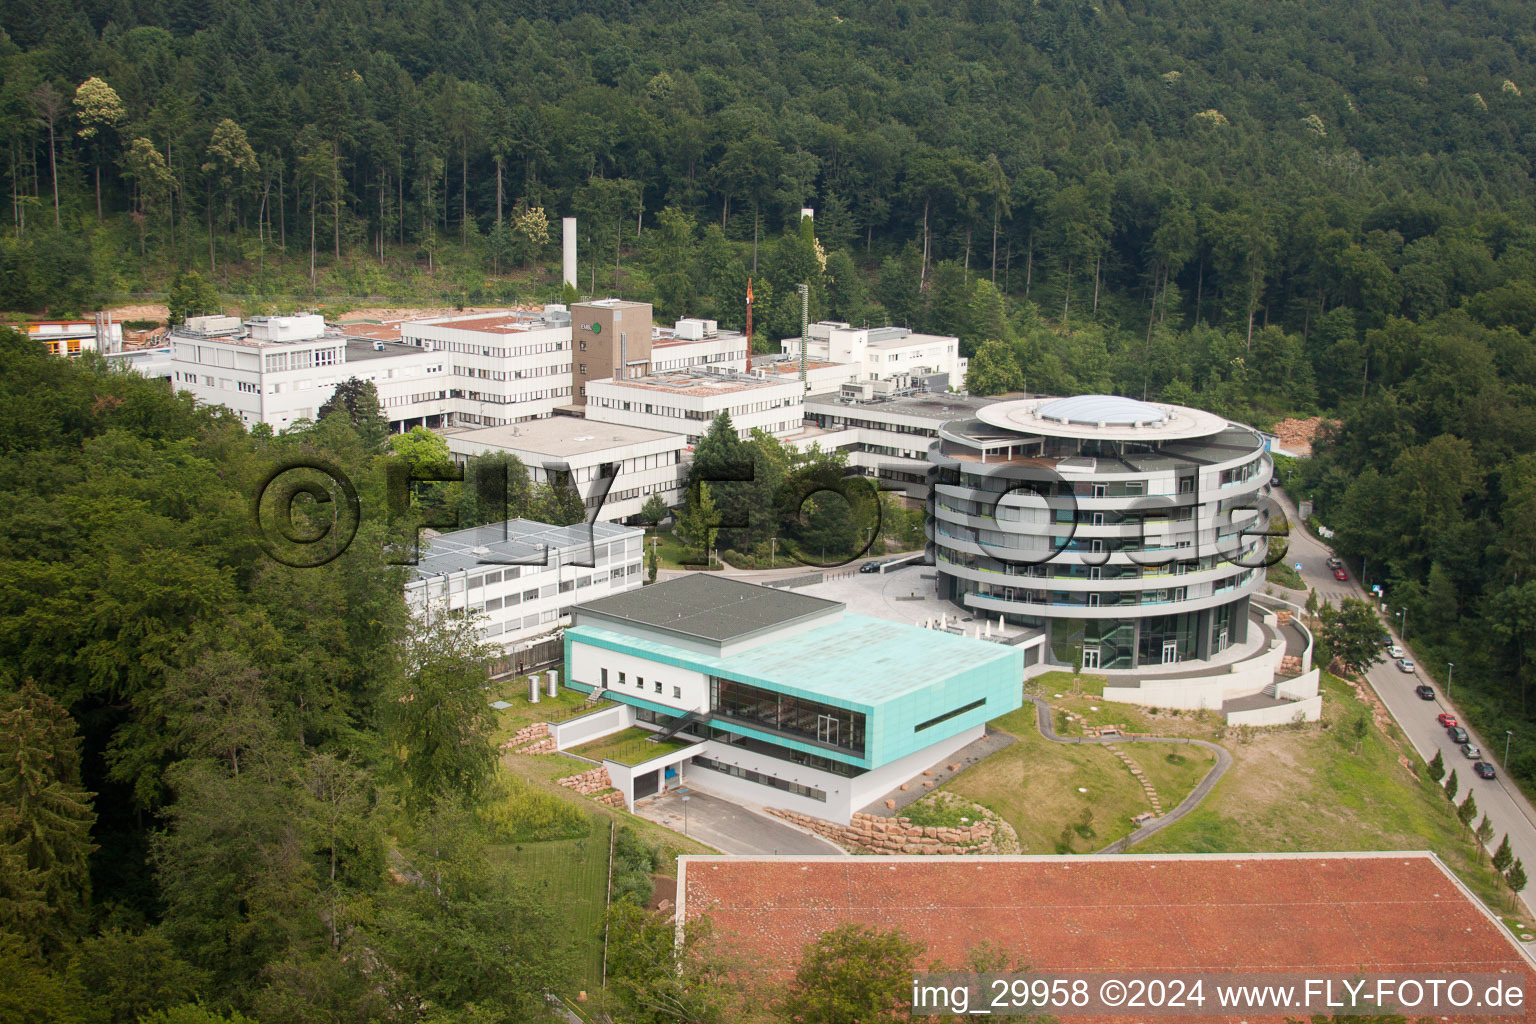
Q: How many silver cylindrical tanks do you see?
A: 2